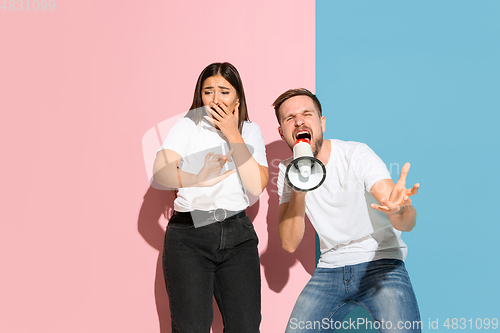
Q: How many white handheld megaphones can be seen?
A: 1